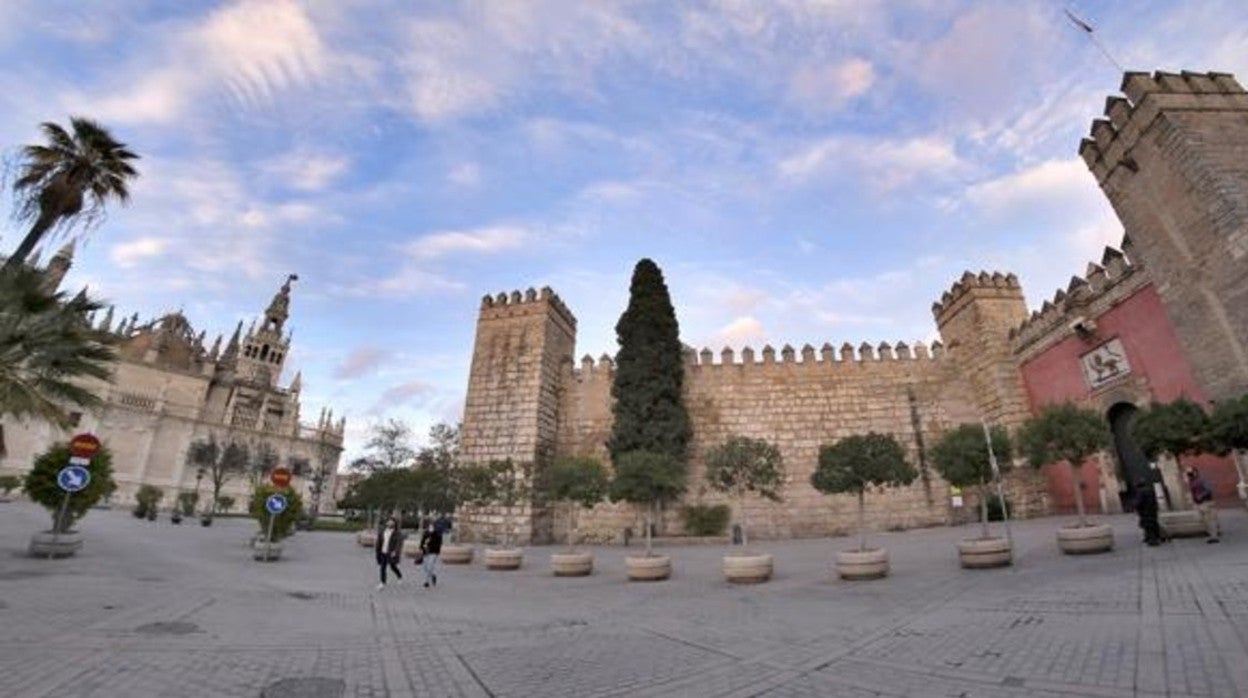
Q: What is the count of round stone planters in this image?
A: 13